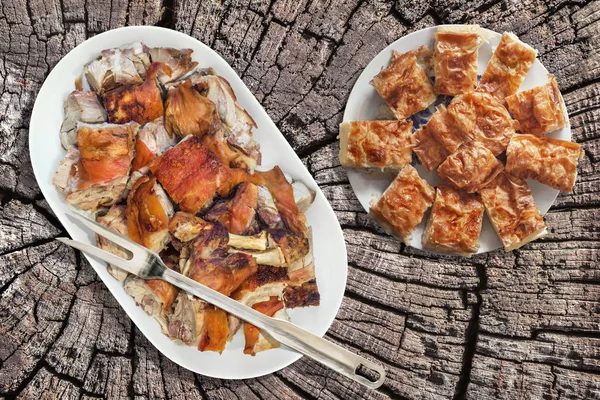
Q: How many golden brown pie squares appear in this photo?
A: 12